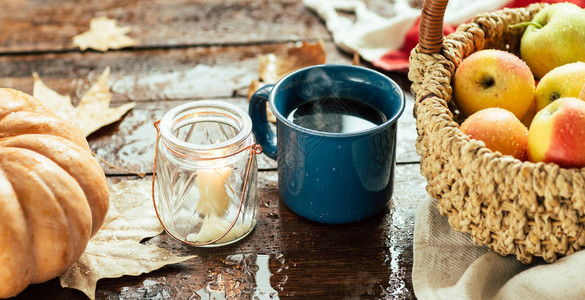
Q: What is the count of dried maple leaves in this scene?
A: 4